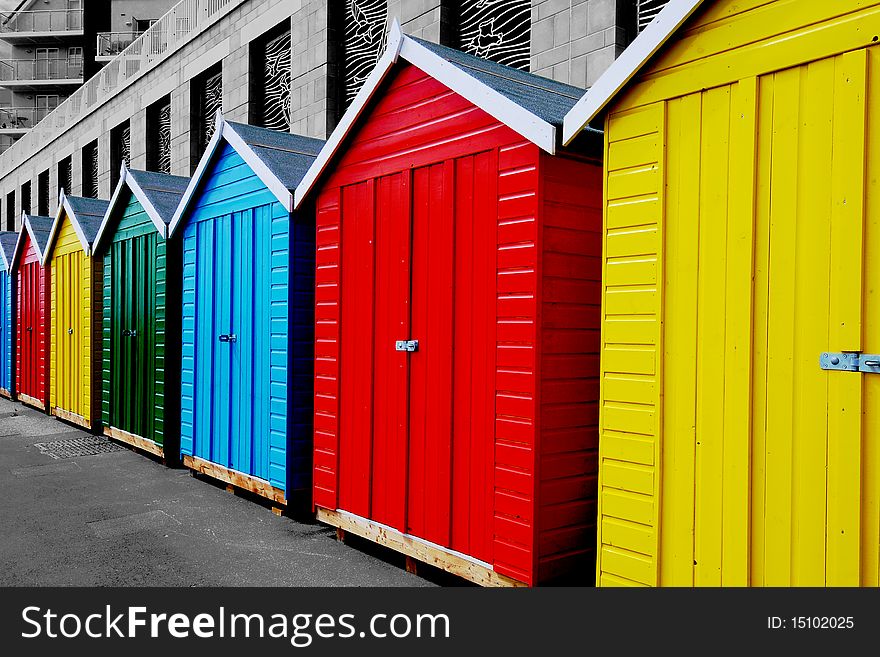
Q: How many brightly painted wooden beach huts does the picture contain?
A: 7